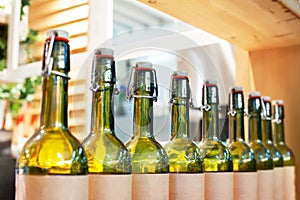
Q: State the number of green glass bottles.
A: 9